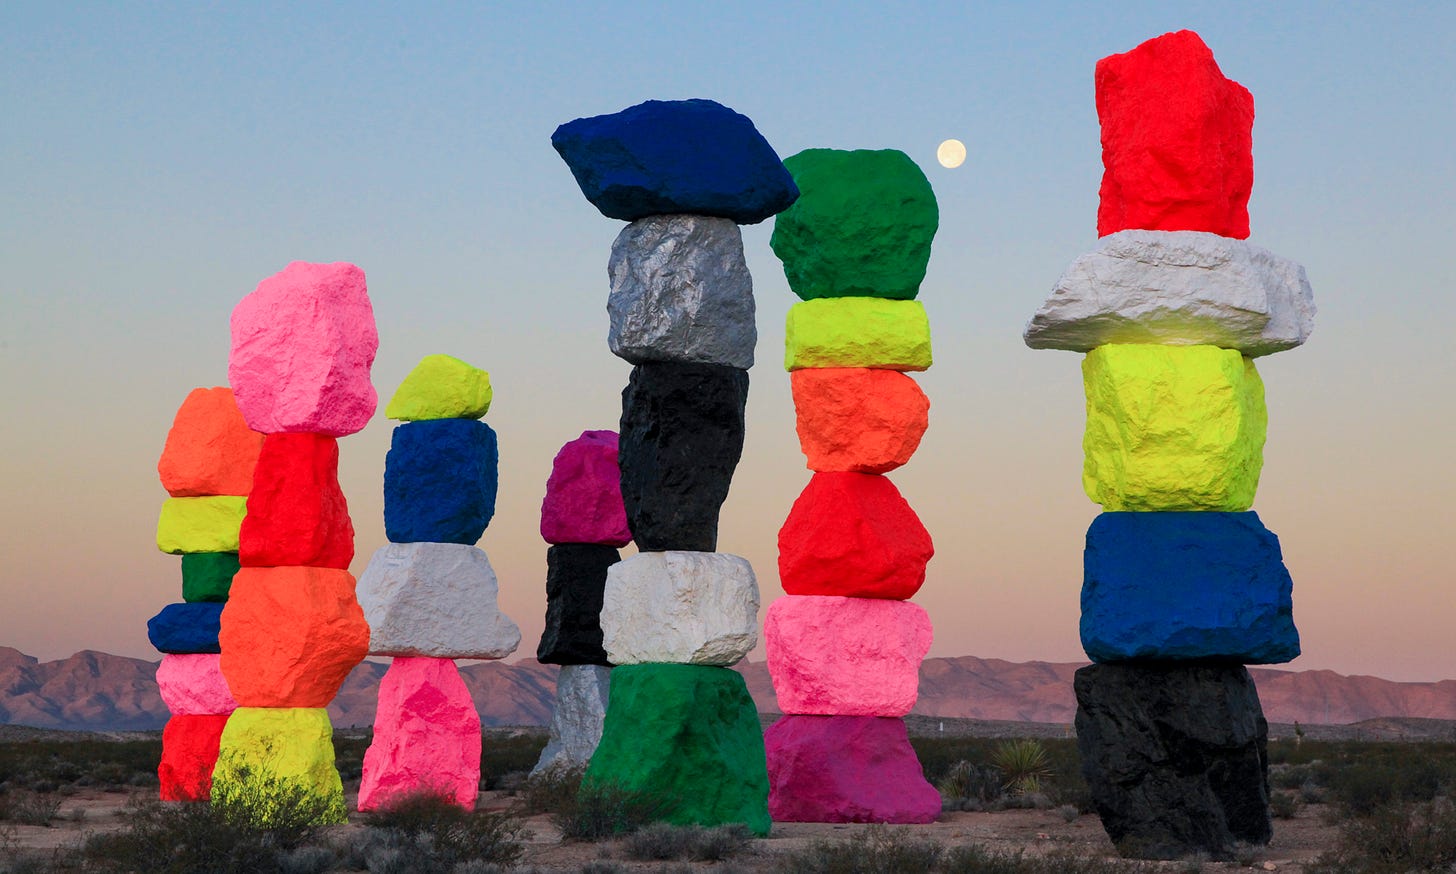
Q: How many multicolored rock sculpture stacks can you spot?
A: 7